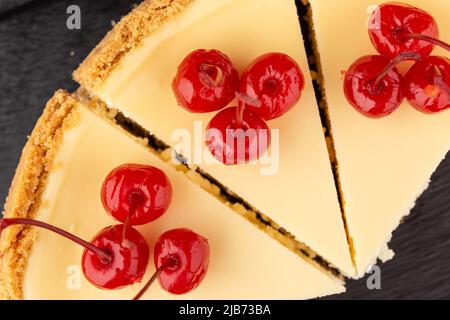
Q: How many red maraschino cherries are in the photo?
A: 9